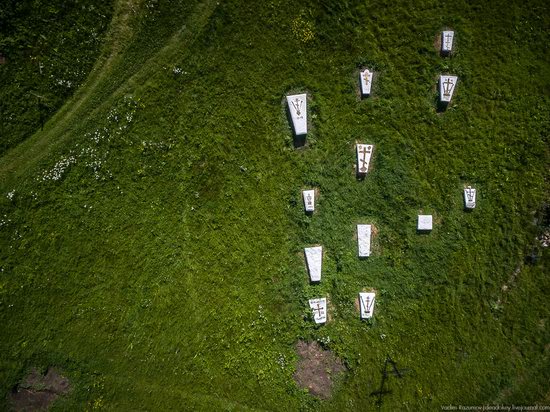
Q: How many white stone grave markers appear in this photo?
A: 12